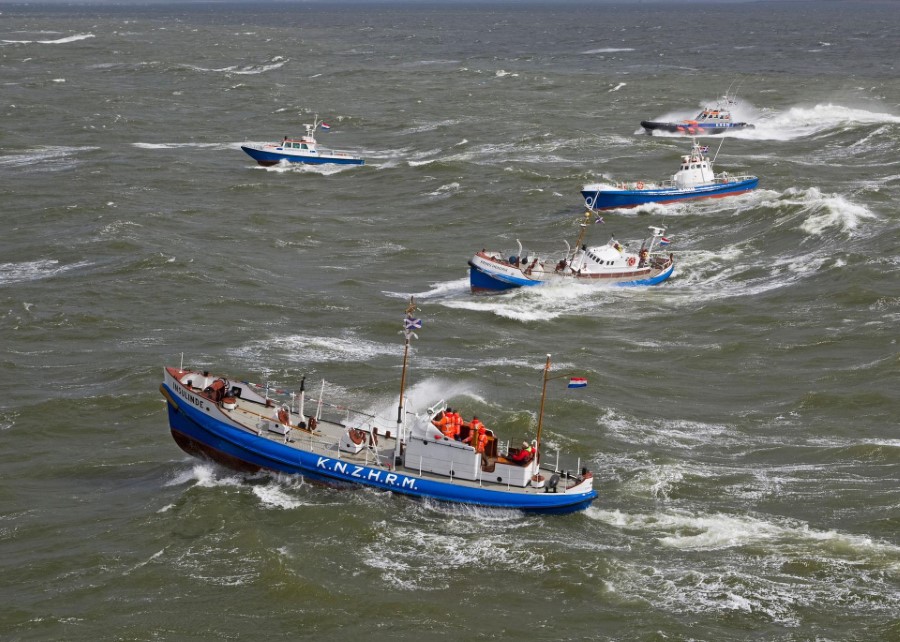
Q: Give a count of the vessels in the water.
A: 5